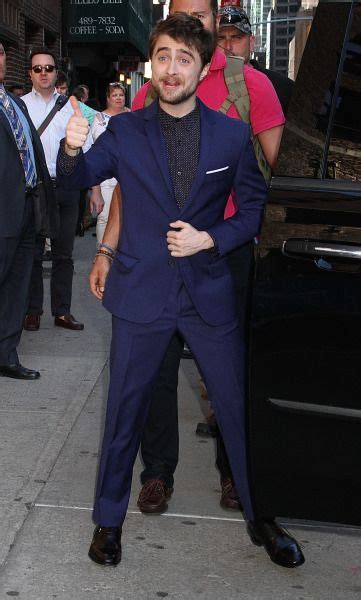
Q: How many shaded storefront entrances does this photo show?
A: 1